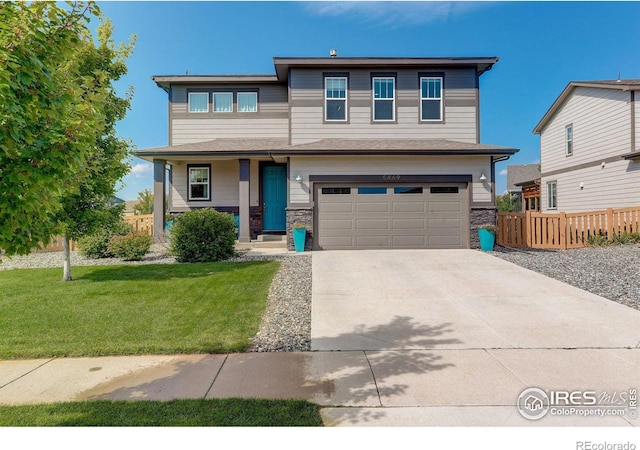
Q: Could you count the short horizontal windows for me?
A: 4